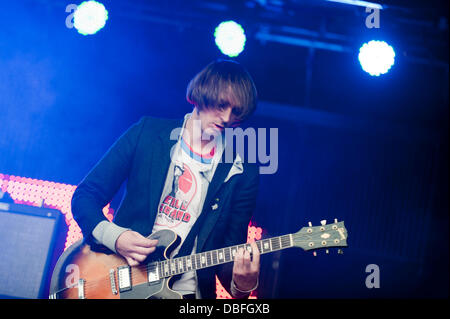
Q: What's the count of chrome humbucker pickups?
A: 2